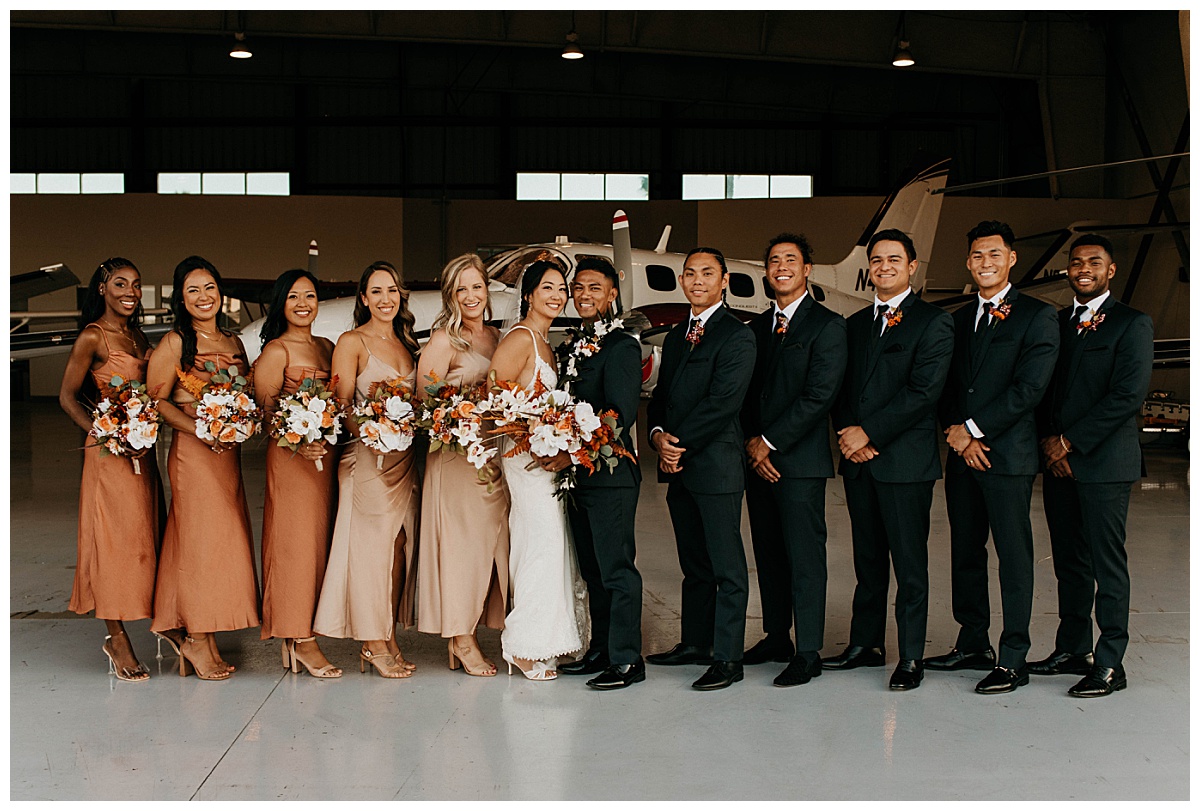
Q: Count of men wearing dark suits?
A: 6